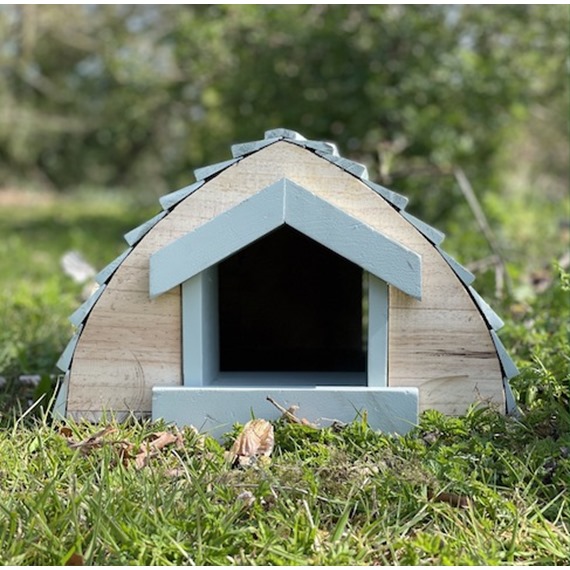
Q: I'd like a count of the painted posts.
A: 2